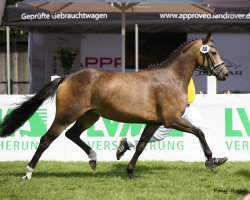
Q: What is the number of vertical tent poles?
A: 3